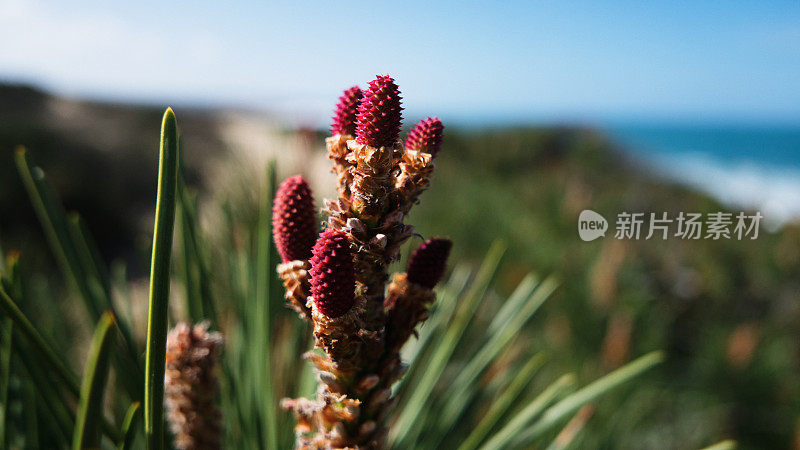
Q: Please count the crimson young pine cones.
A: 6